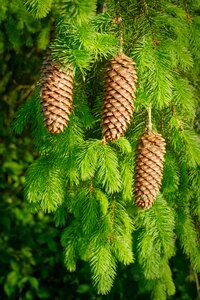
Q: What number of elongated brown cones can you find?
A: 3